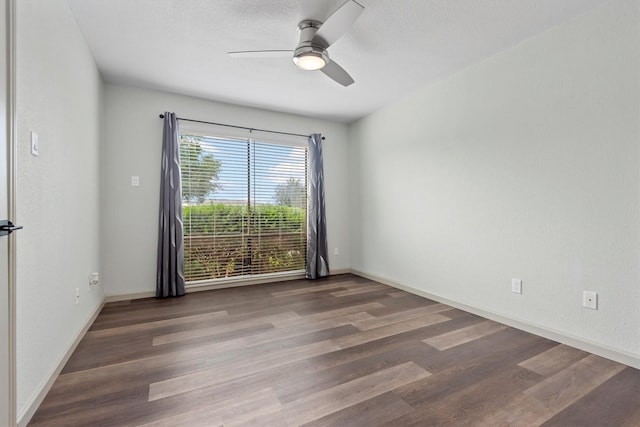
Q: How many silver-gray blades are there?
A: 3